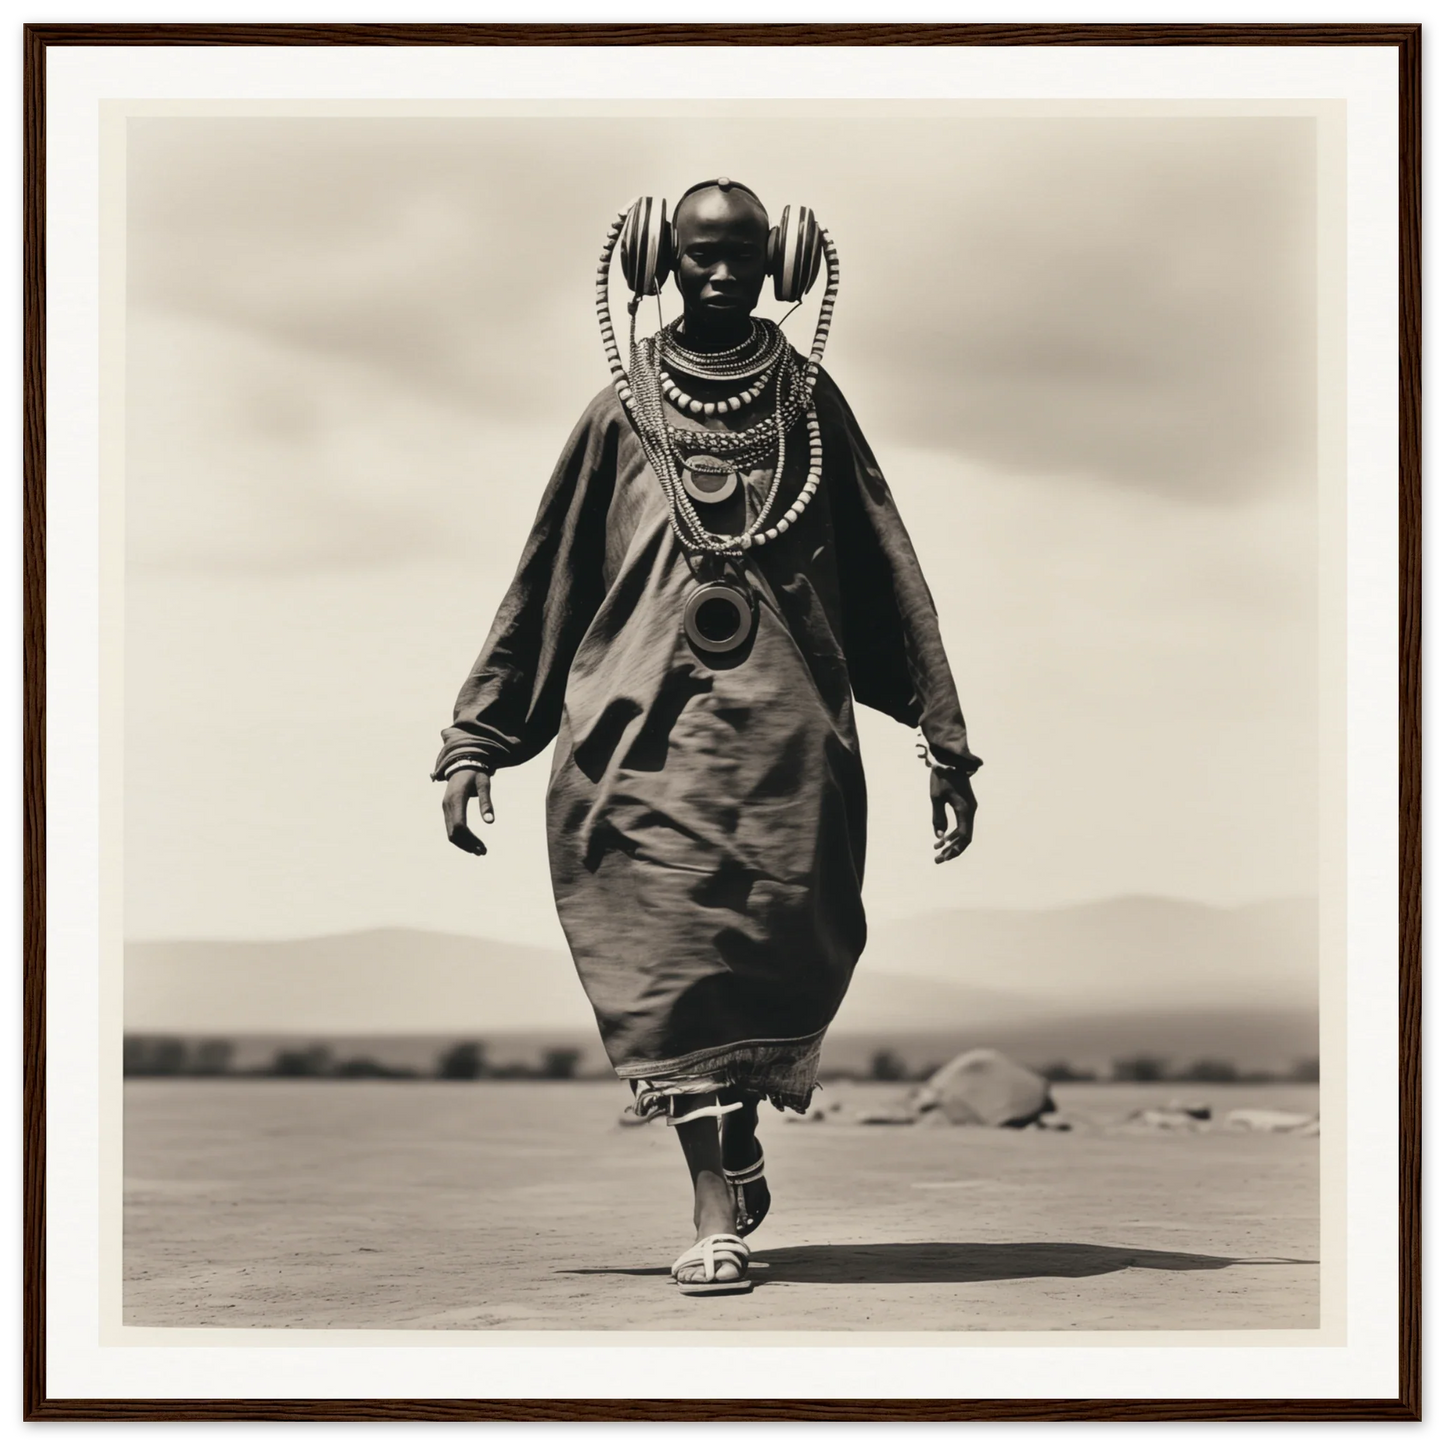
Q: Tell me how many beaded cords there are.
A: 2